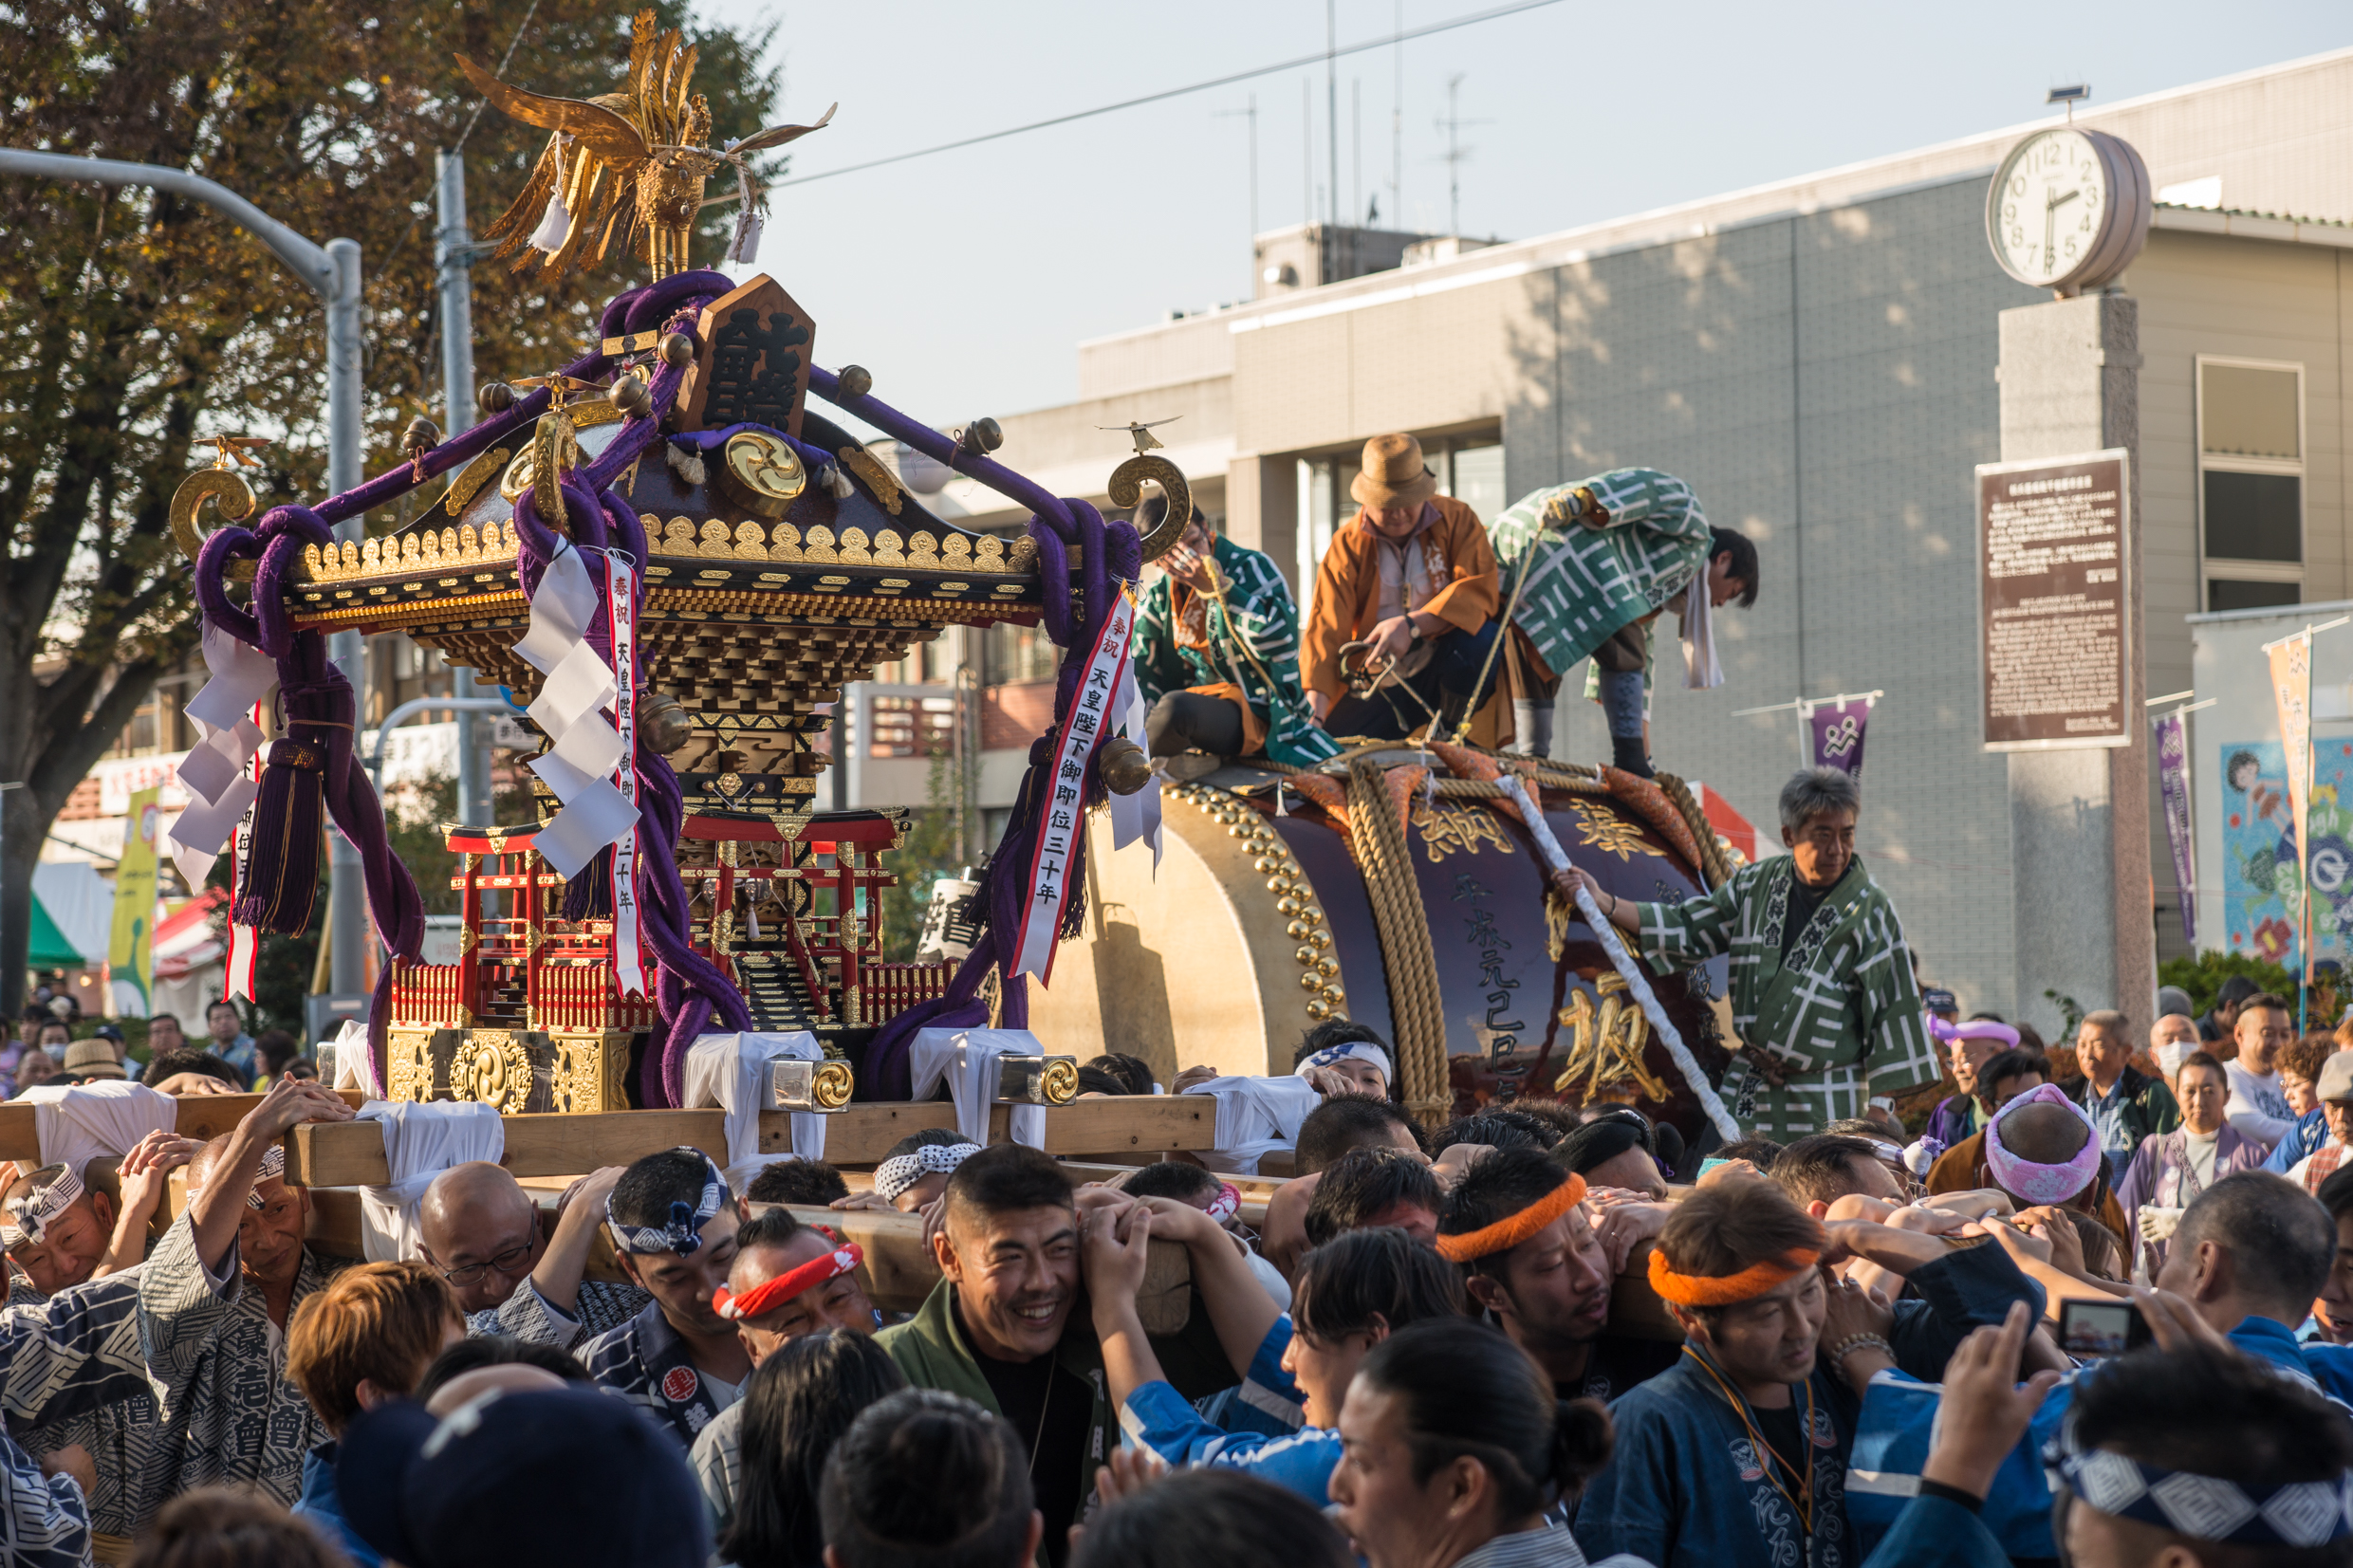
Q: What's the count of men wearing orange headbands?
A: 2